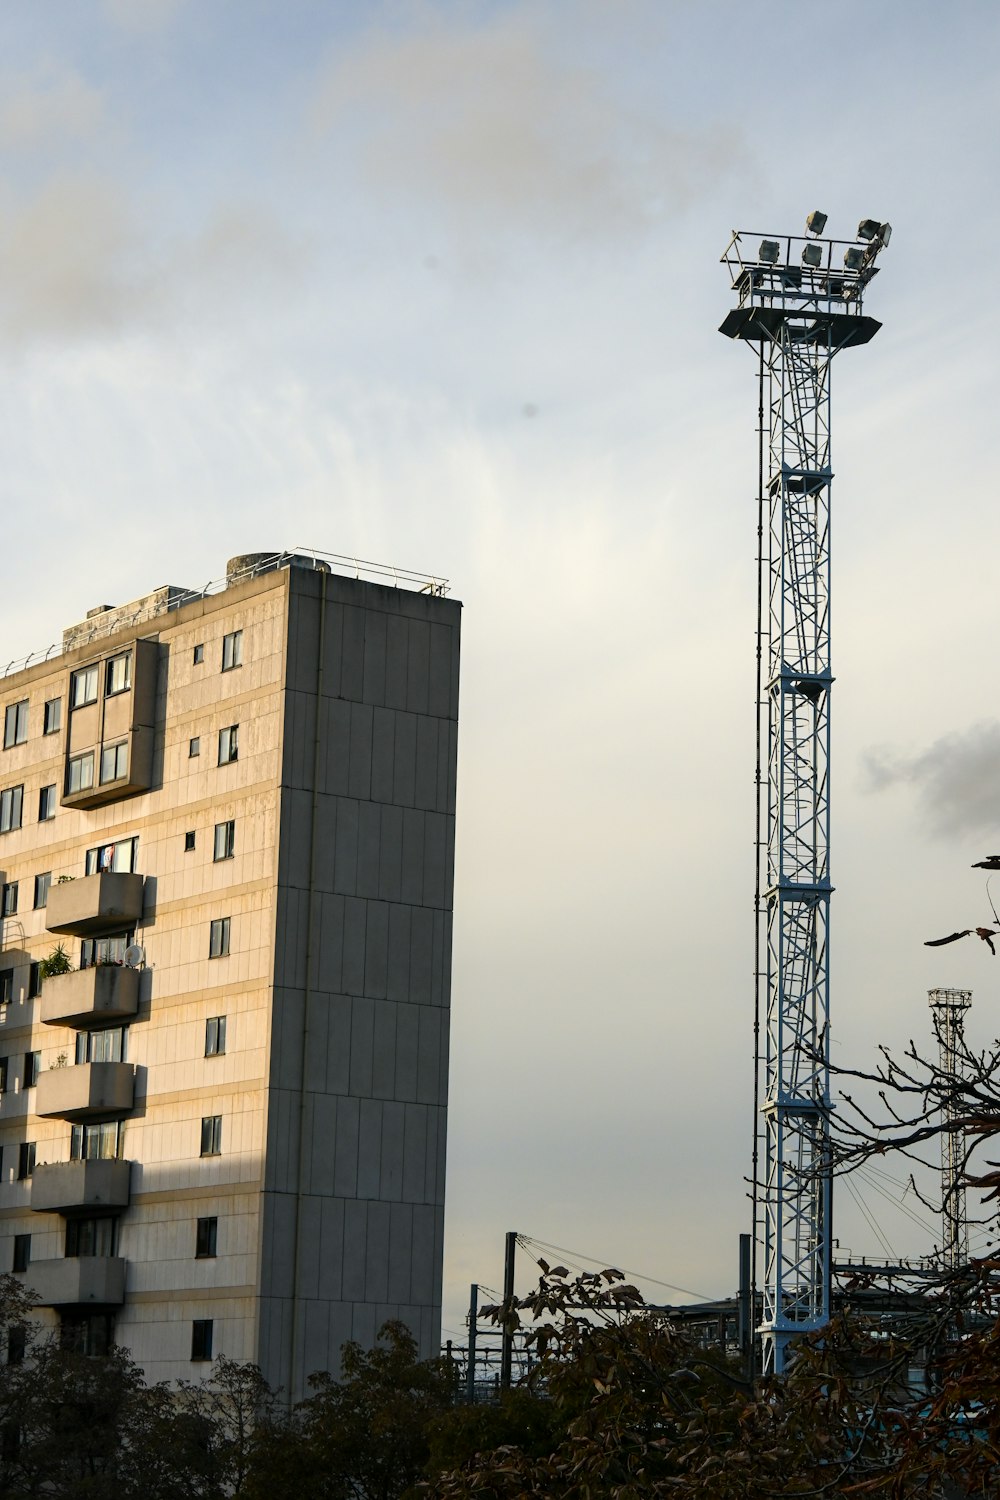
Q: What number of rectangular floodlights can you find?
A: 6